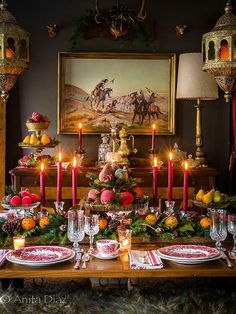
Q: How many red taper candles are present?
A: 8